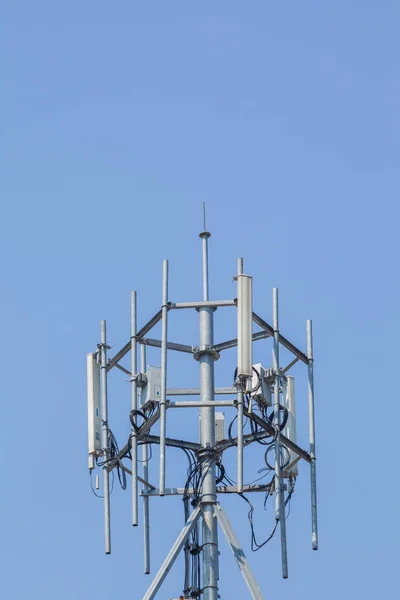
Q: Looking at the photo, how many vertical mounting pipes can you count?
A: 8